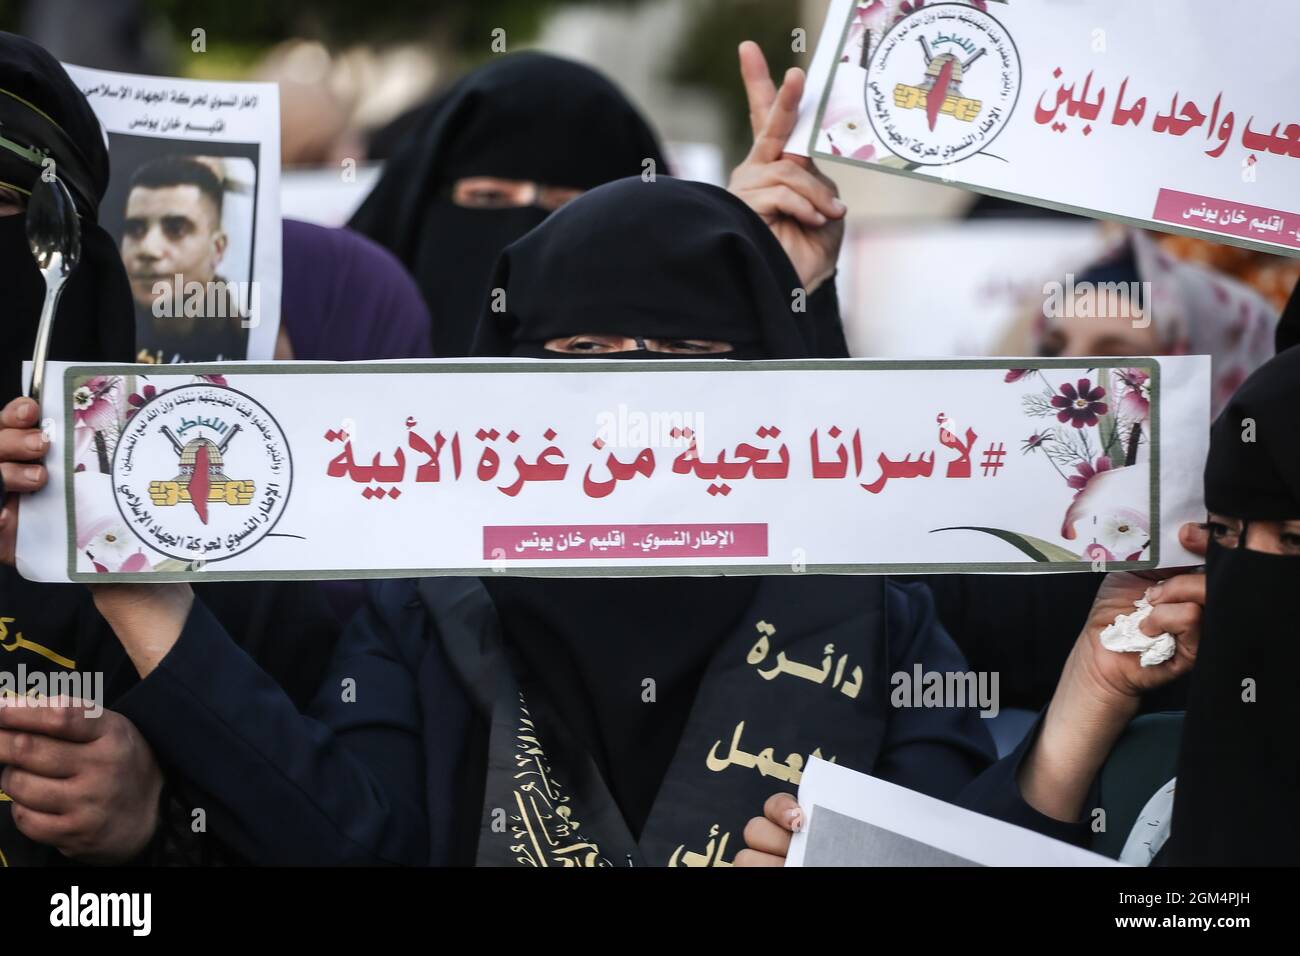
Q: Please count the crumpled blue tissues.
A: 0